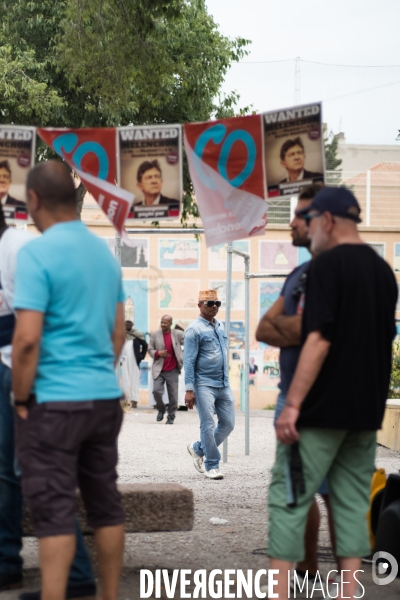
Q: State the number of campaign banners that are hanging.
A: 5